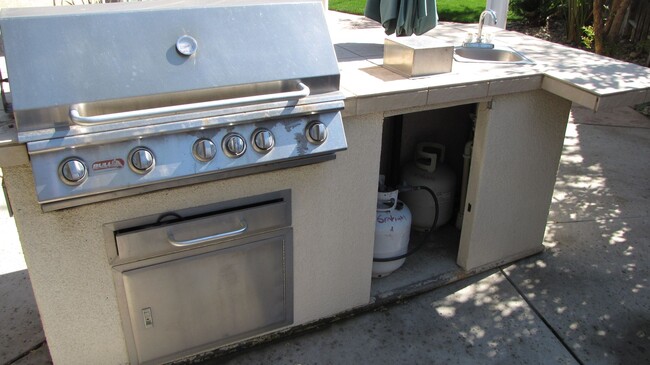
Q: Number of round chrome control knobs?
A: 6